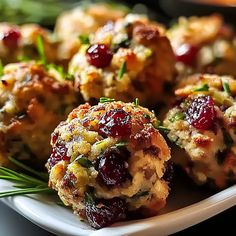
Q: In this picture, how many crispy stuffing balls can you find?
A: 7